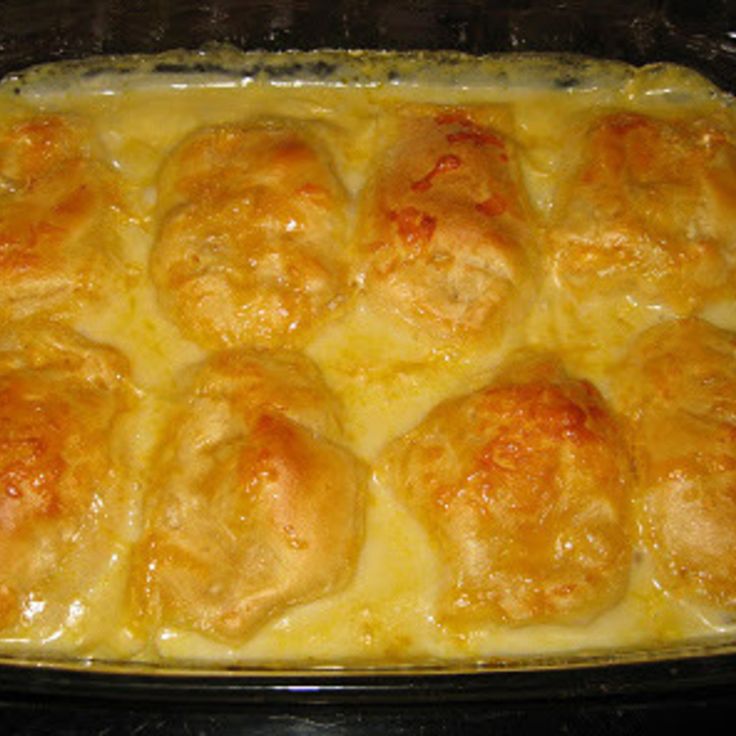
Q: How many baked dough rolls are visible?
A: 8